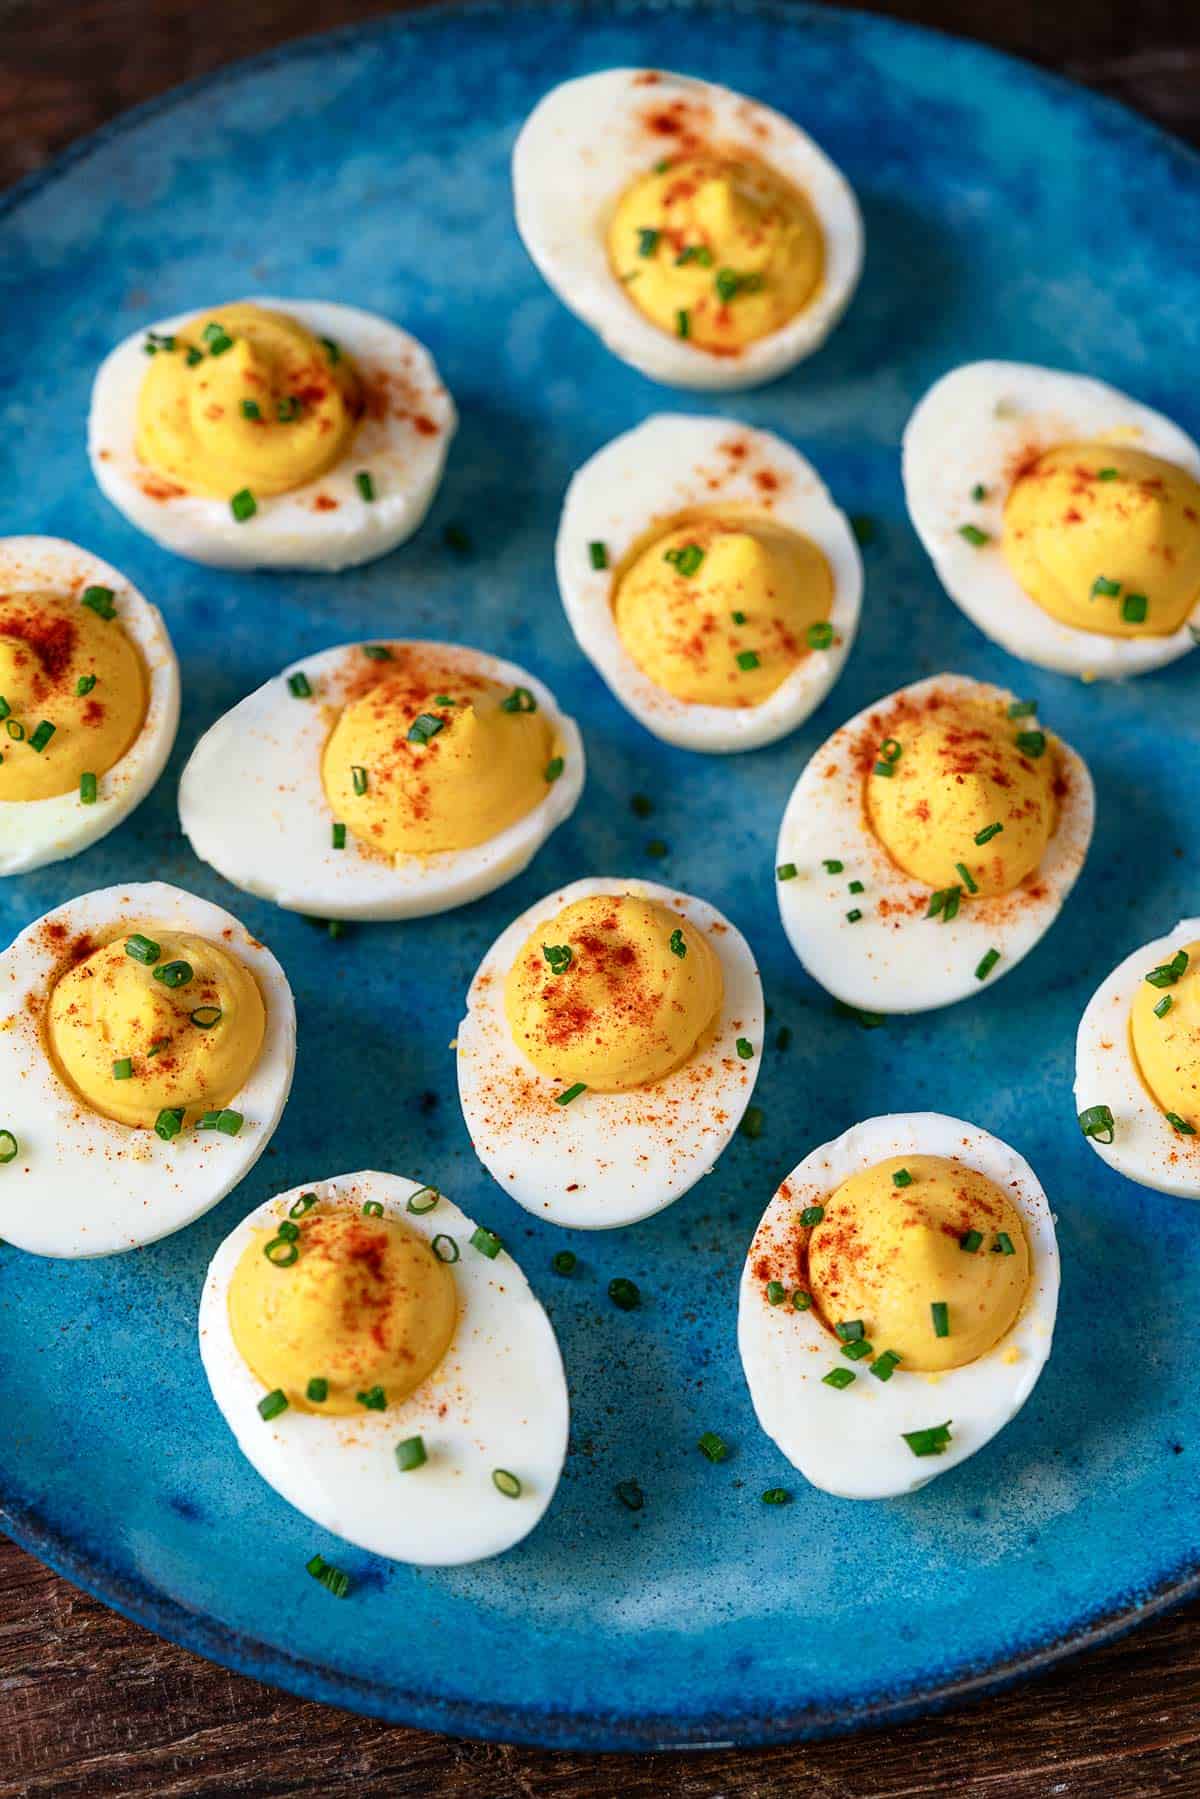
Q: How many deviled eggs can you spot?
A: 12